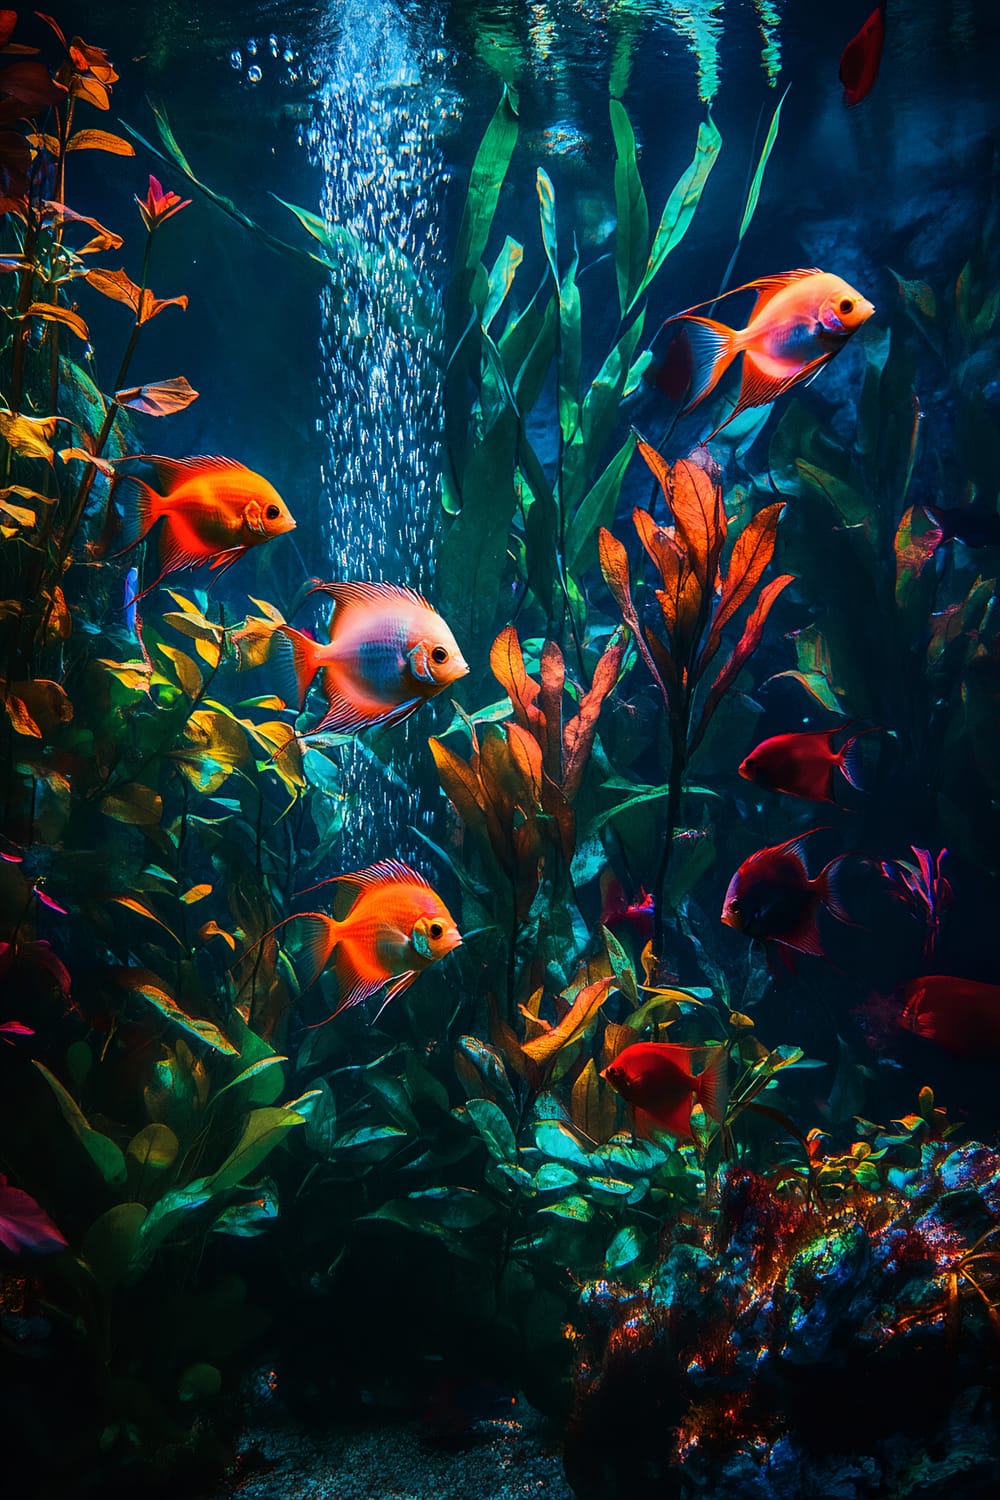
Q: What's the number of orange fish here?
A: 4